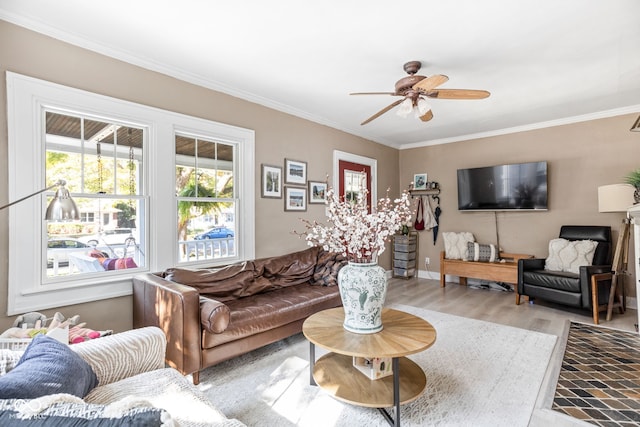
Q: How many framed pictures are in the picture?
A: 5